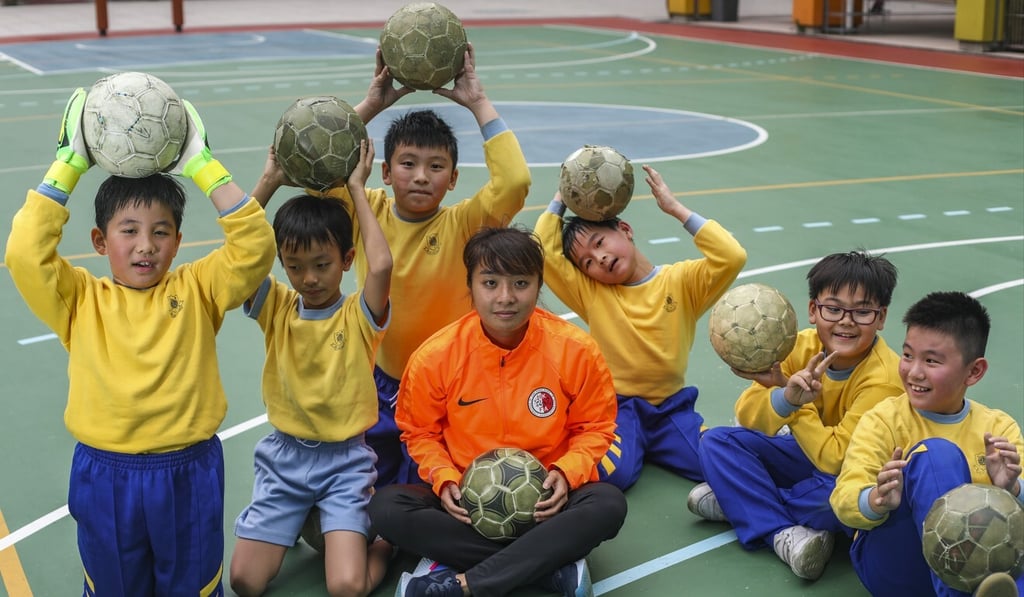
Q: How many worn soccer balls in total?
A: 7